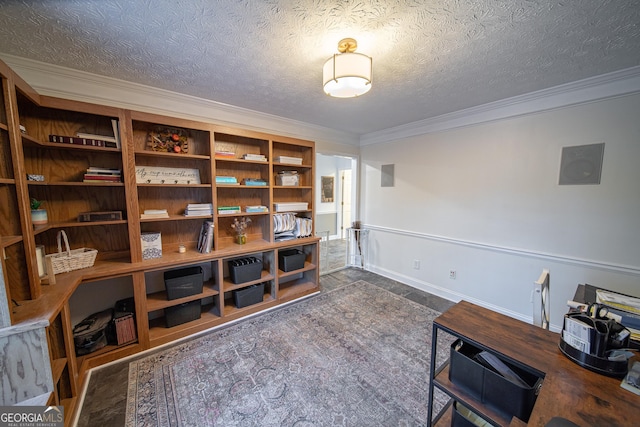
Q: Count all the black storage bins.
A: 7